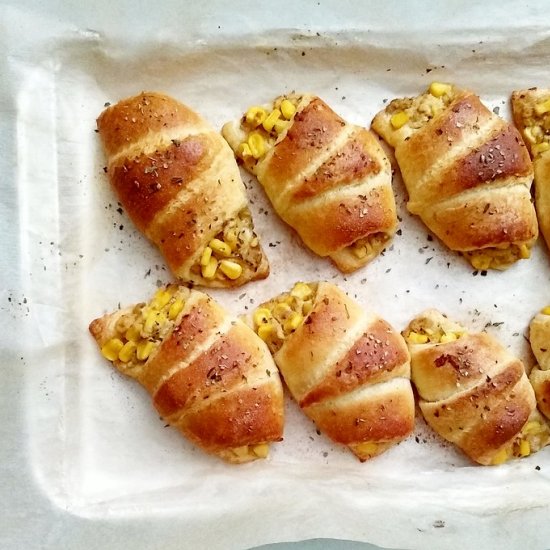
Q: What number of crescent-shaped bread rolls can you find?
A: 8